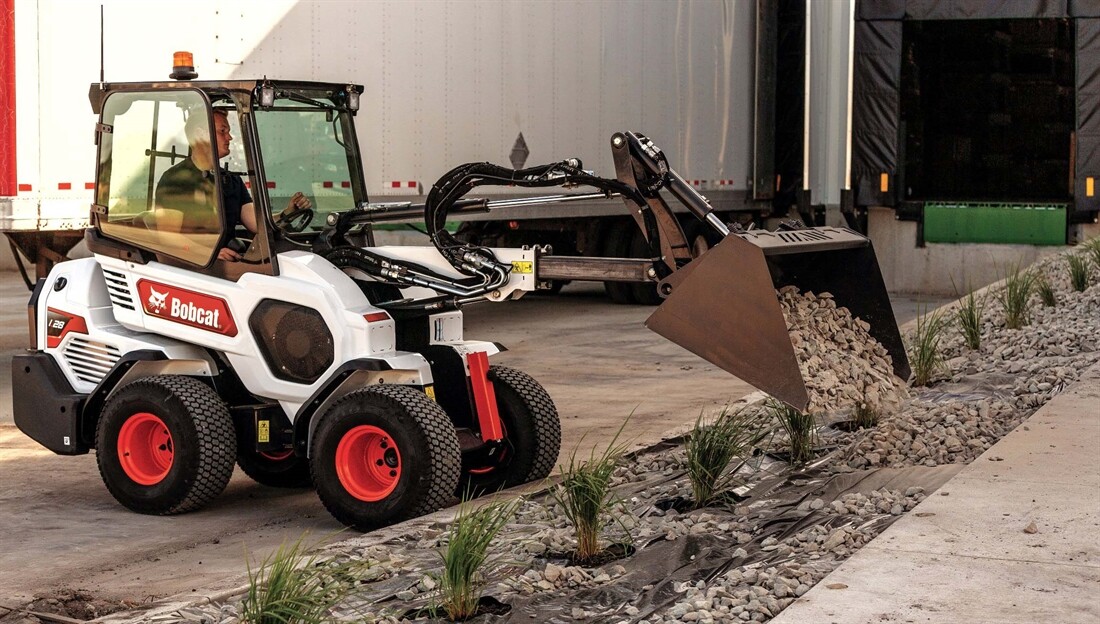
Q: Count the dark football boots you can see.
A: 0